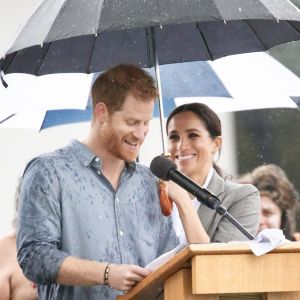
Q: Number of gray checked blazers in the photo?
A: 1